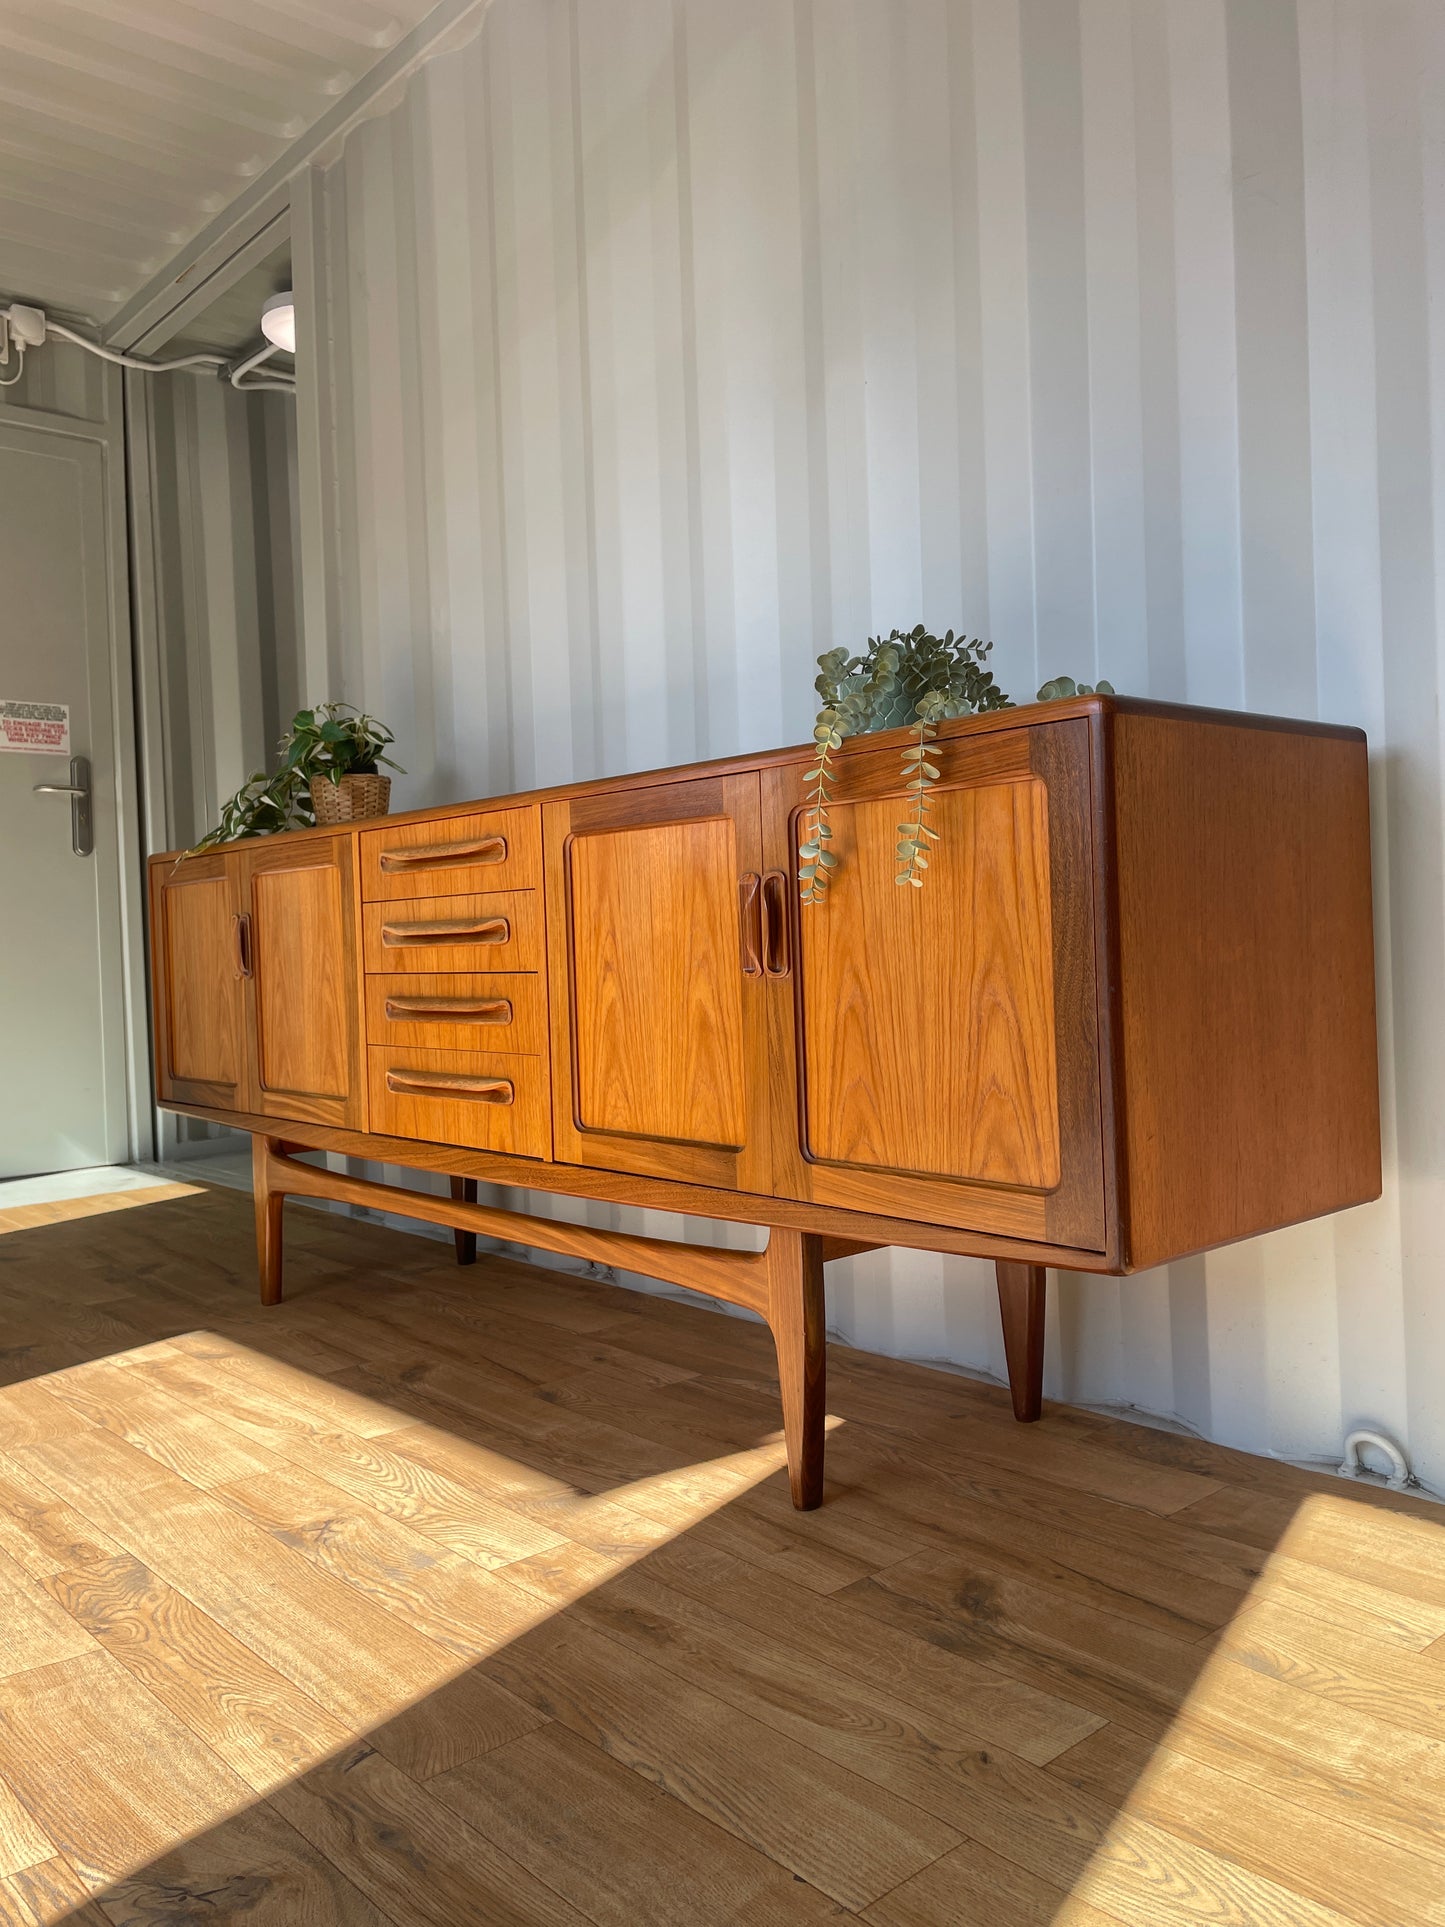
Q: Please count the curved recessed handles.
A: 8